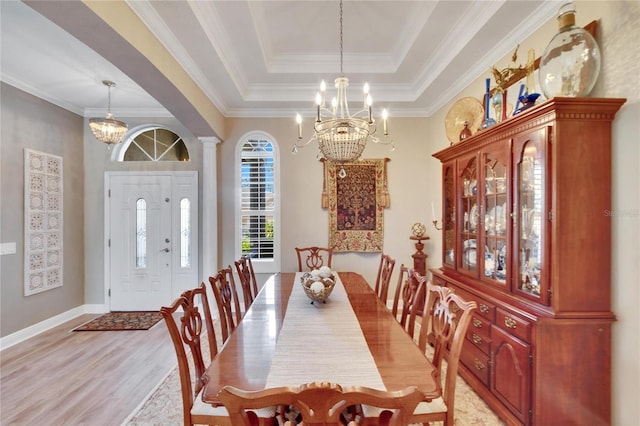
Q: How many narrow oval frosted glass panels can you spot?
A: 2